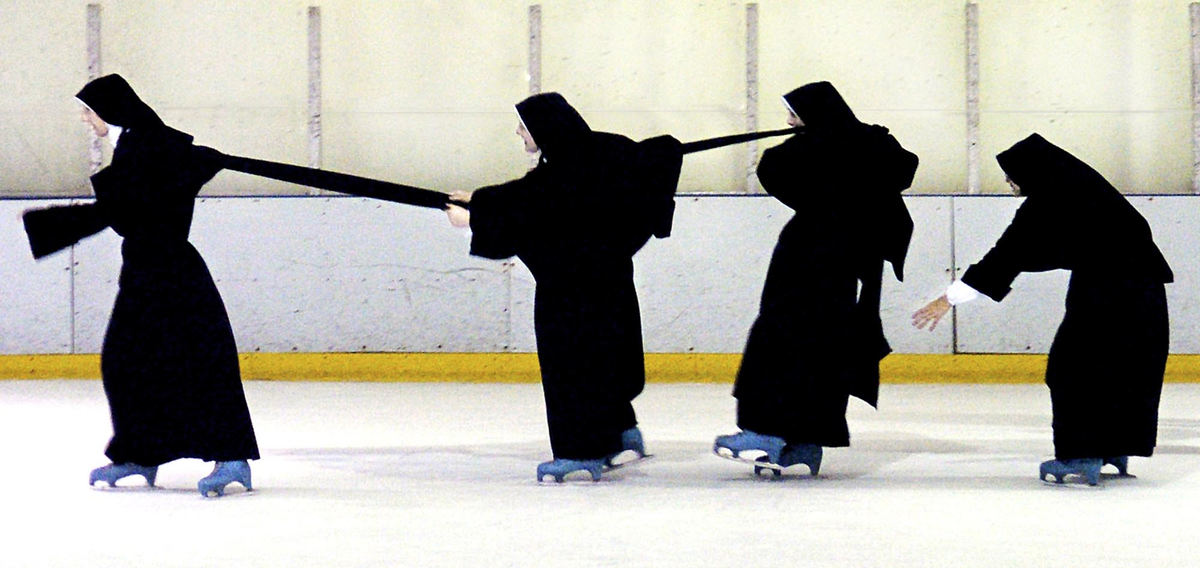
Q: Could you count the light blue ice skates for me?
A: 8